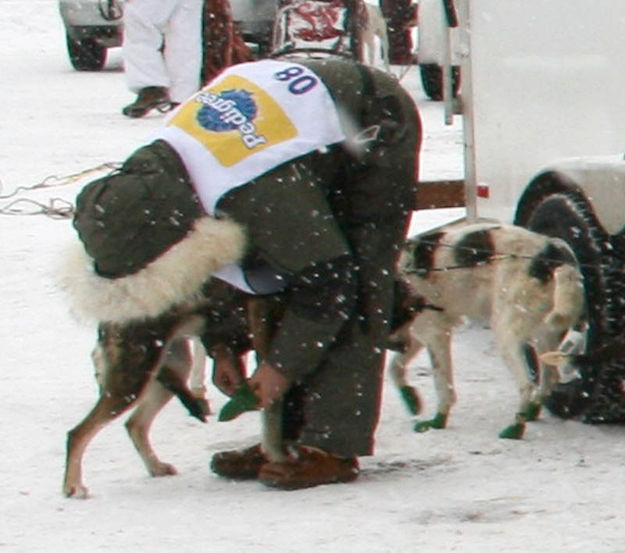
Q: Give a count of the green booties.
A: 5